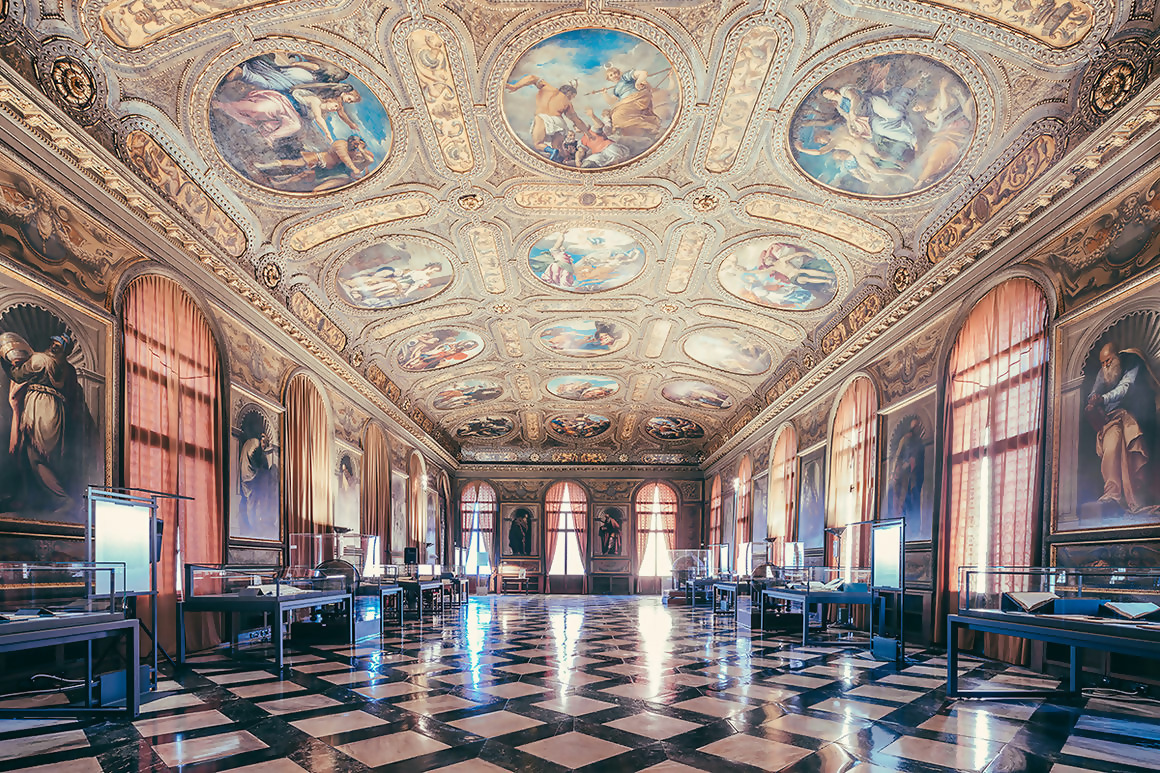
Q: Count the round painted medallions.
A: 15